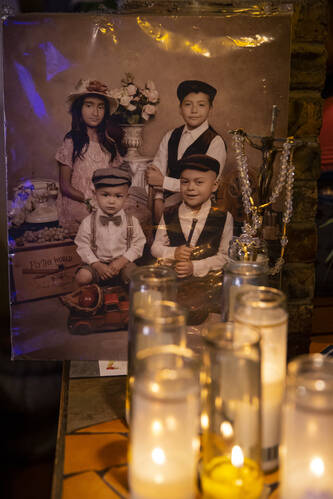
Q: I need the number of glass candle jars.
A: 7